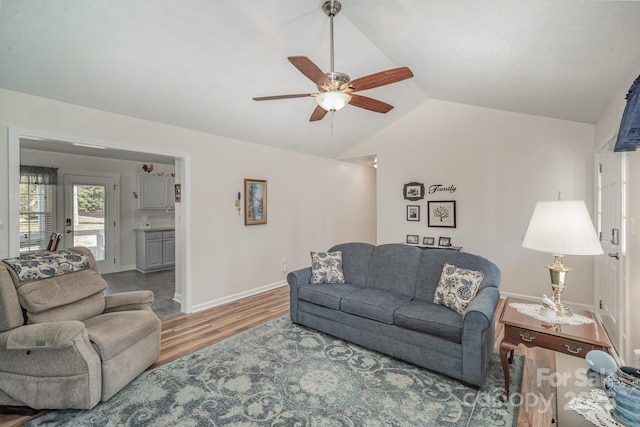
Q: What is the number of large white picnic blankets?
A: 0